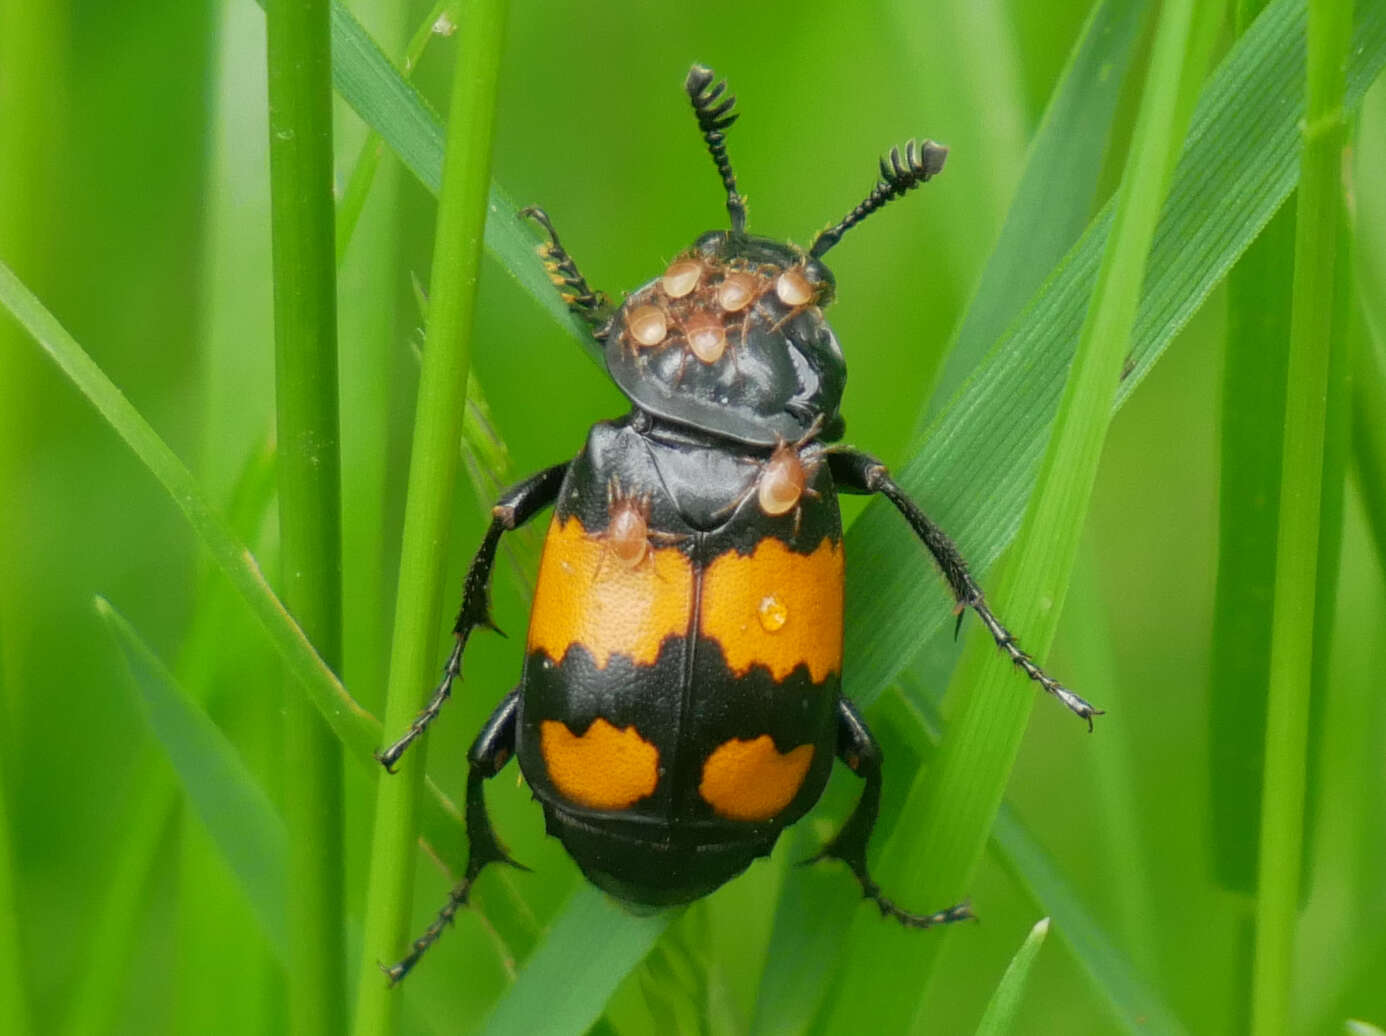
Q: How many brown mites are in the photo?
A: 7